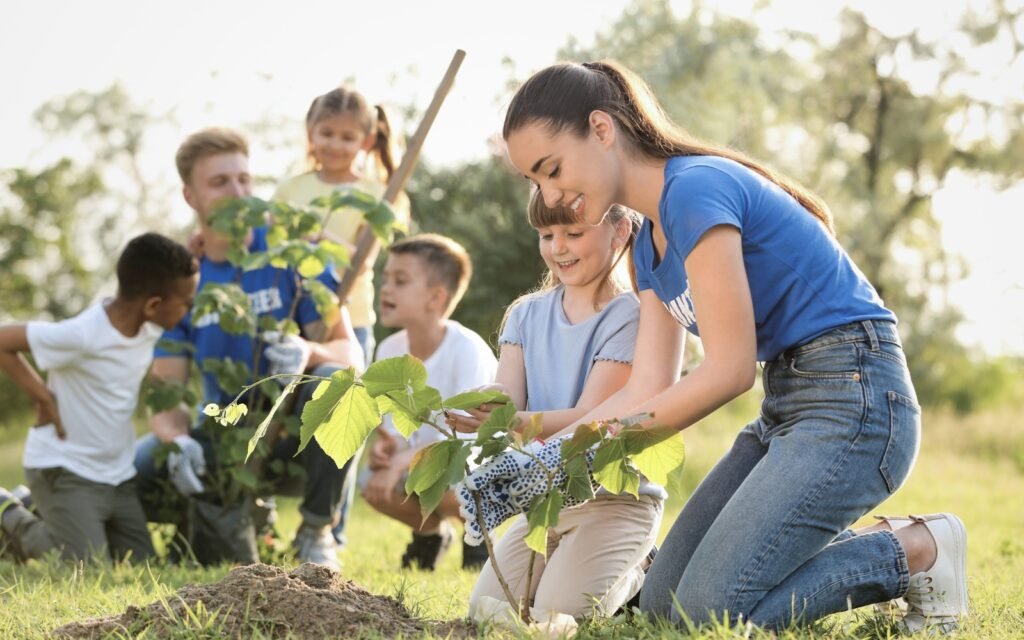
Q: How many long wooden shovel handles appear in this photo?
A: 1